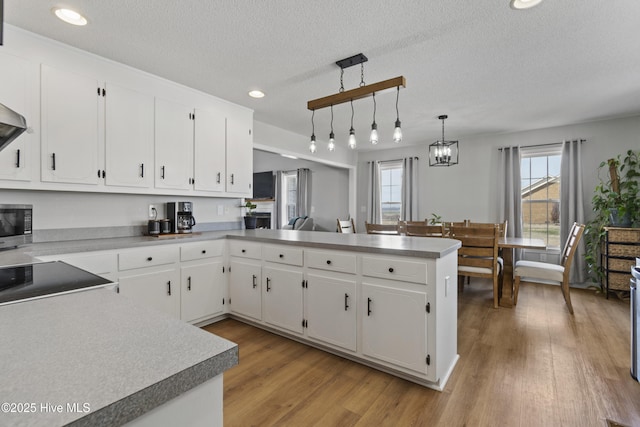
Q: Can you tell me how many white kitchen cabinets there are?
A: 12